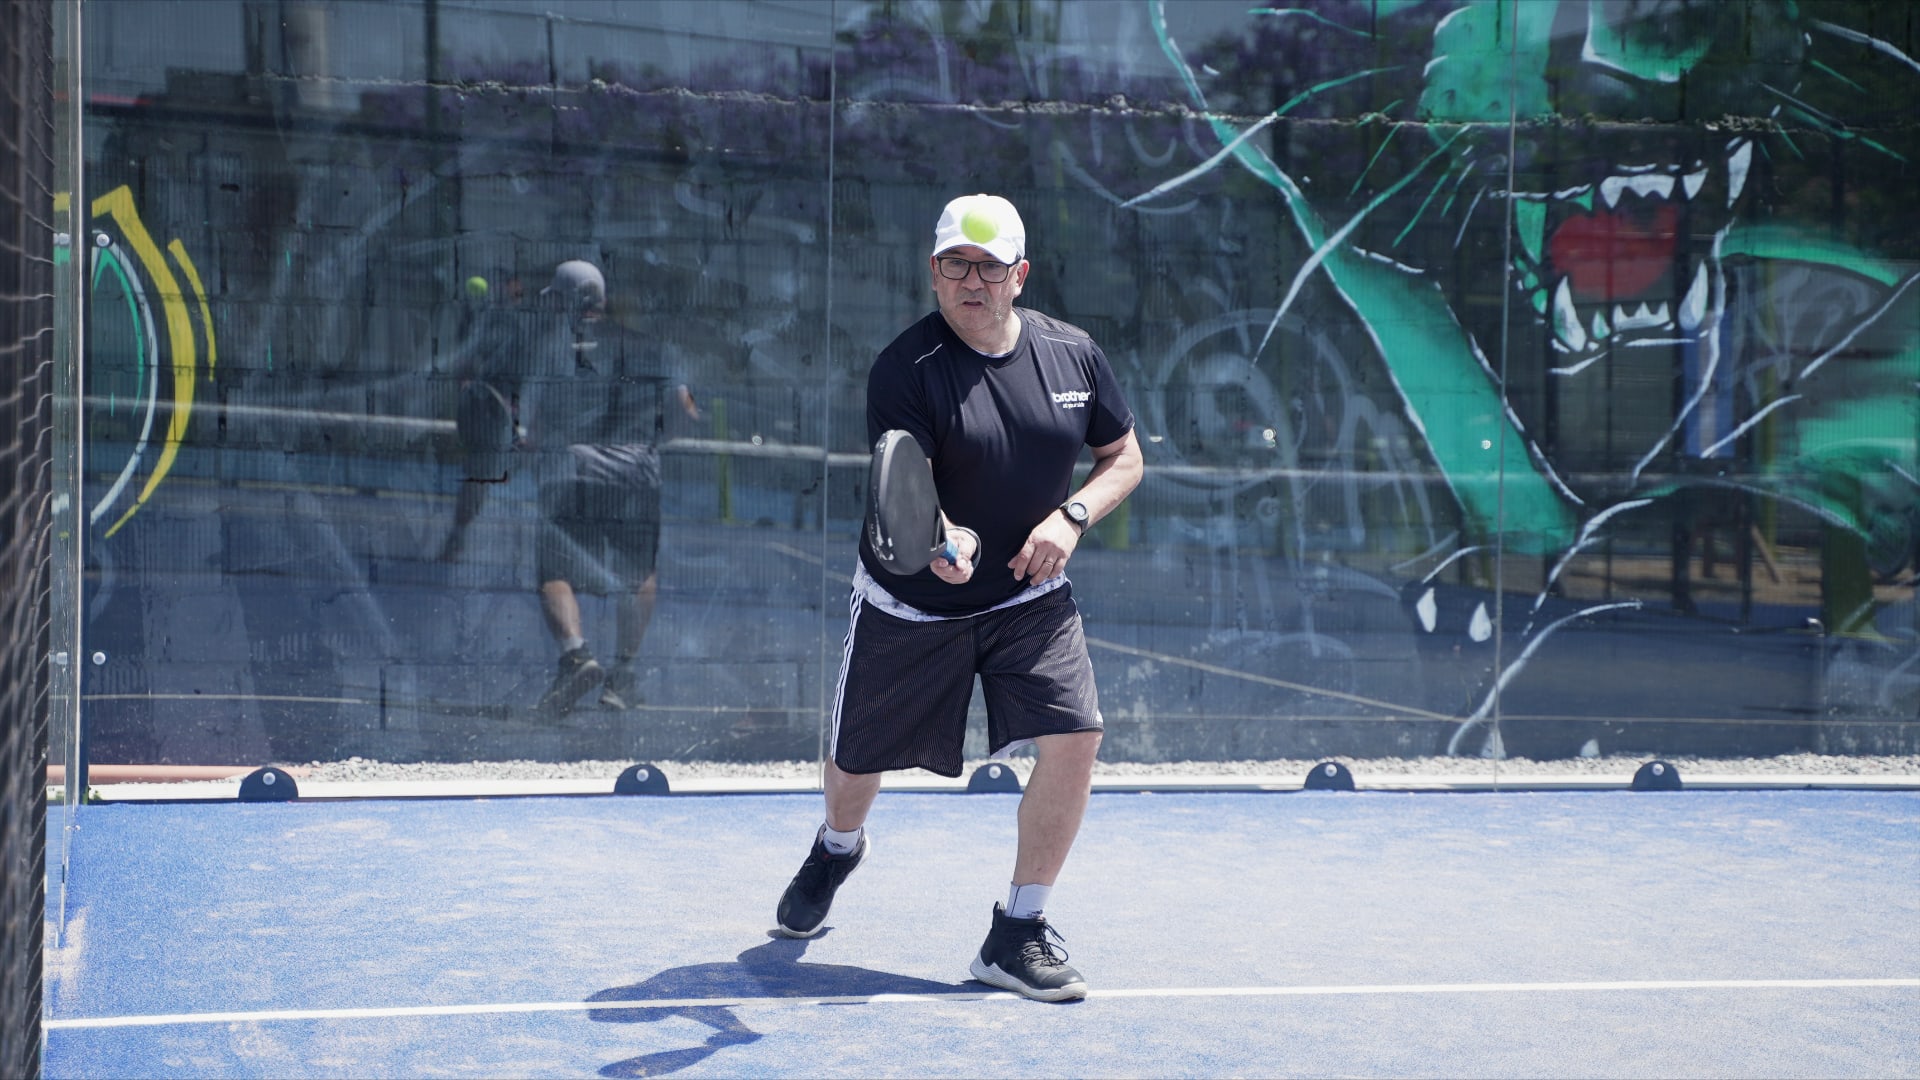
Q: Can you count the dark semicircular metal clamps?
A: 5